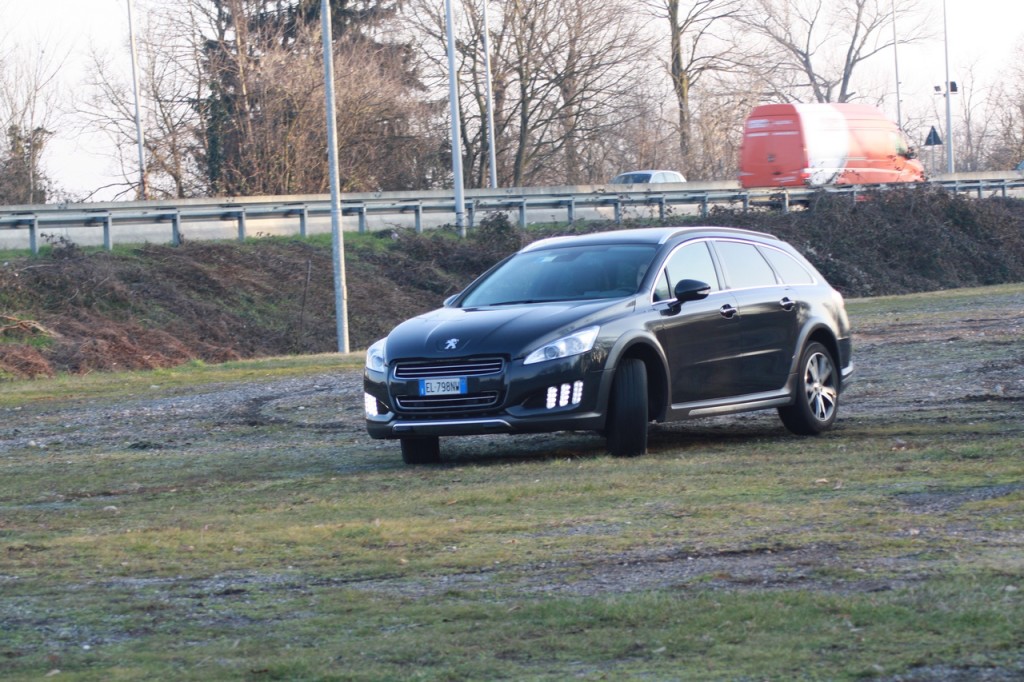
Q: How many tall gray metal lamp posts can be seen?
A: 6